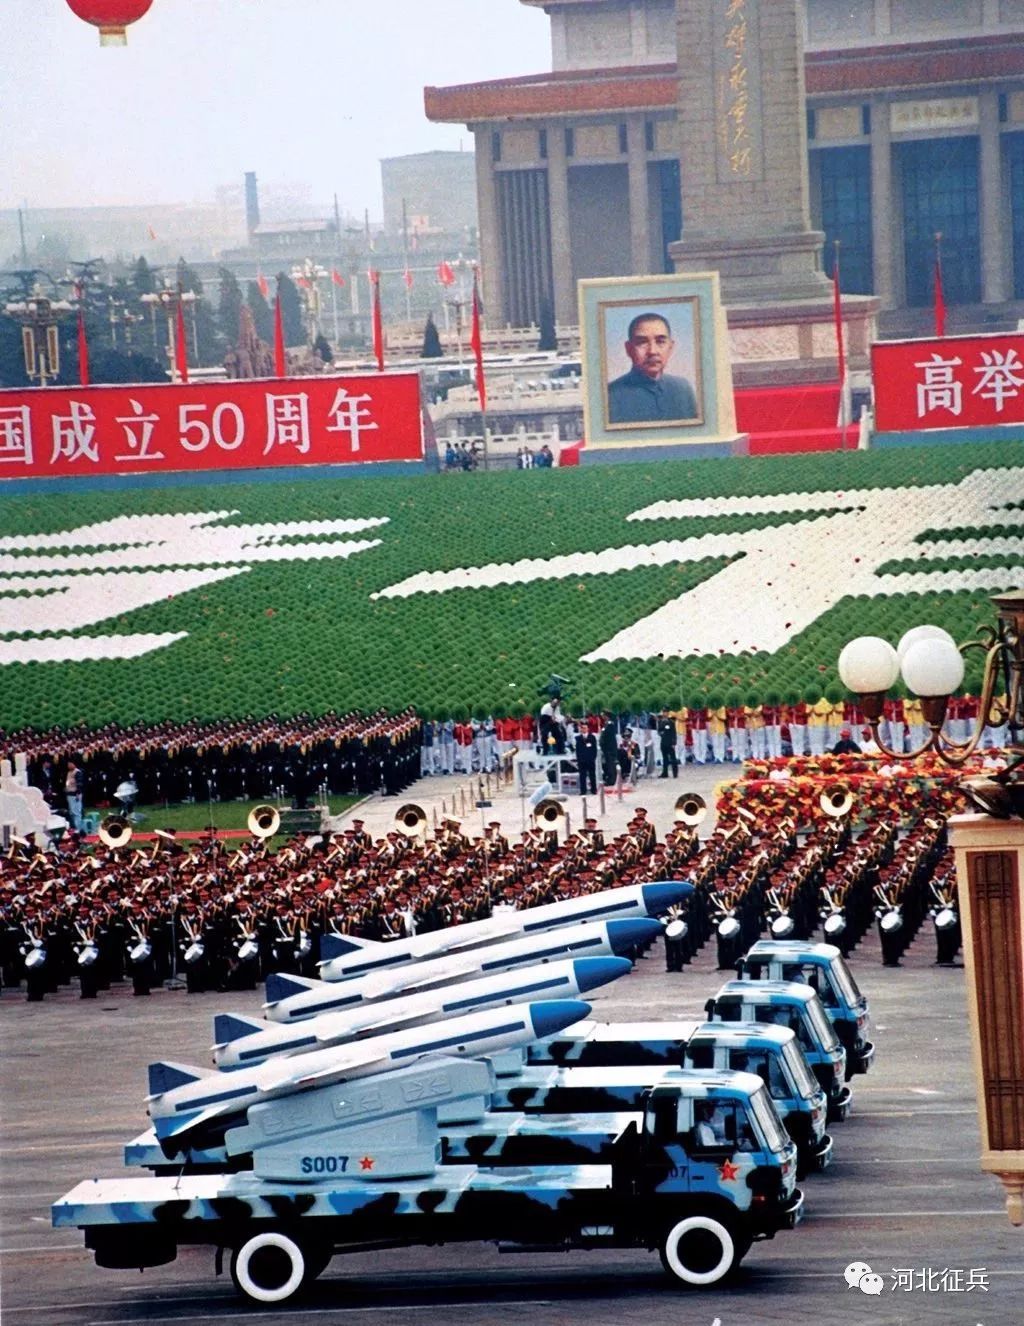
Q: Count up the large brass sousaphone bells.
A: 6